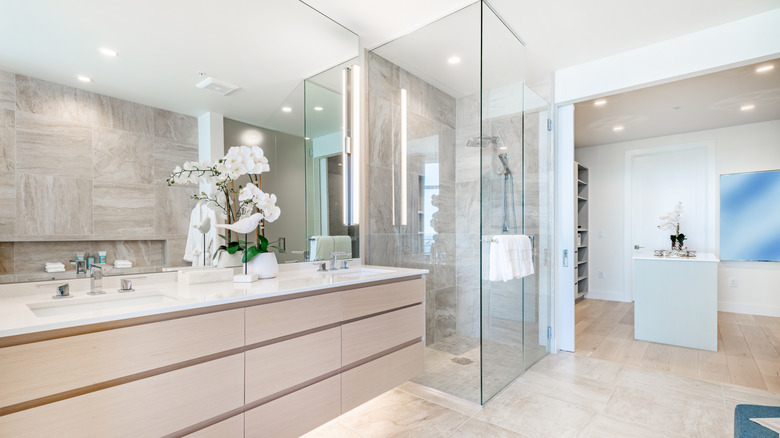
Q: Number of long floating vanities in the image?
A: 1